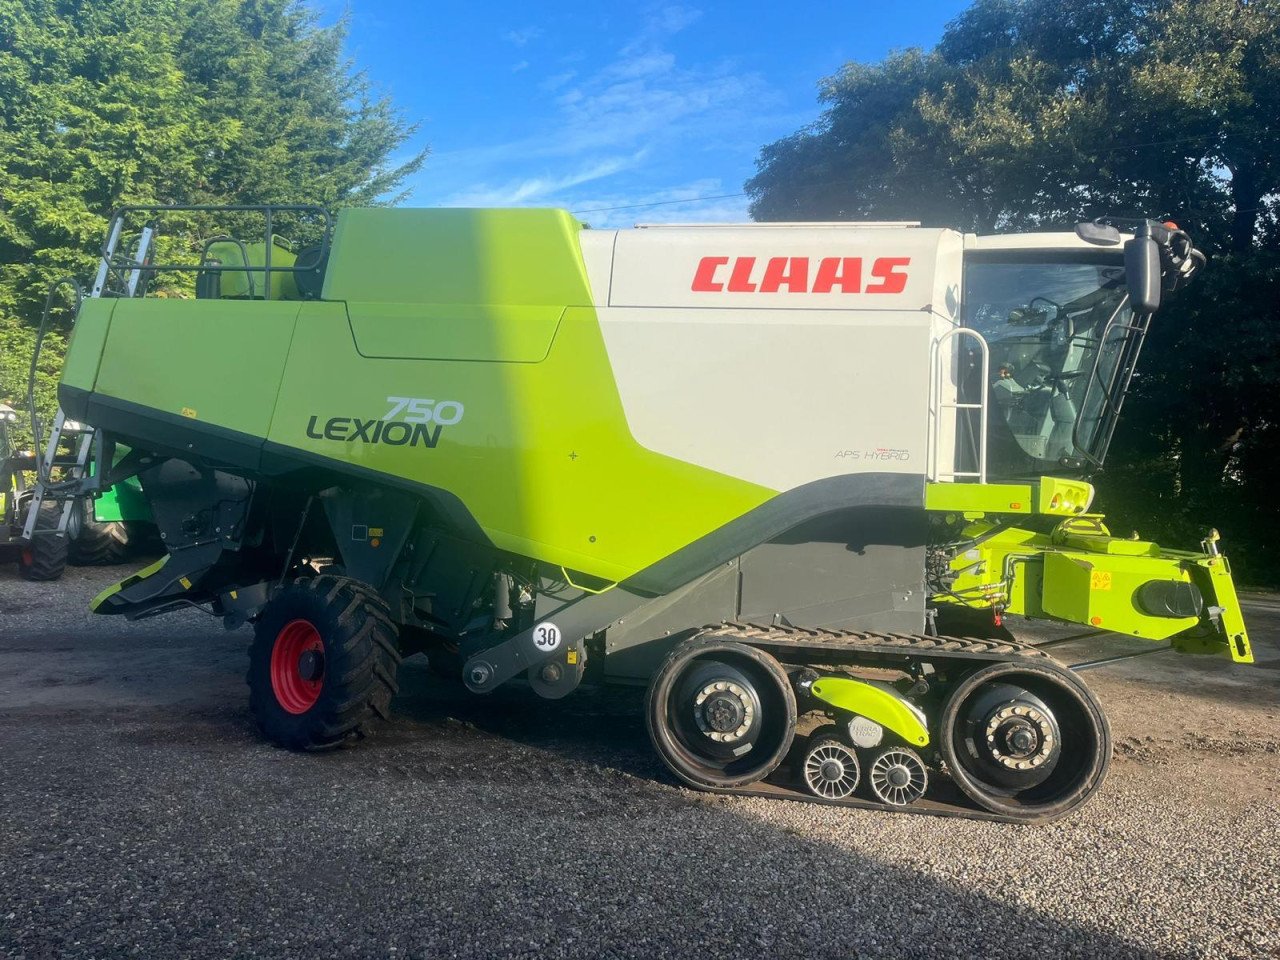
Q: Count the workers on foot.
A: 0